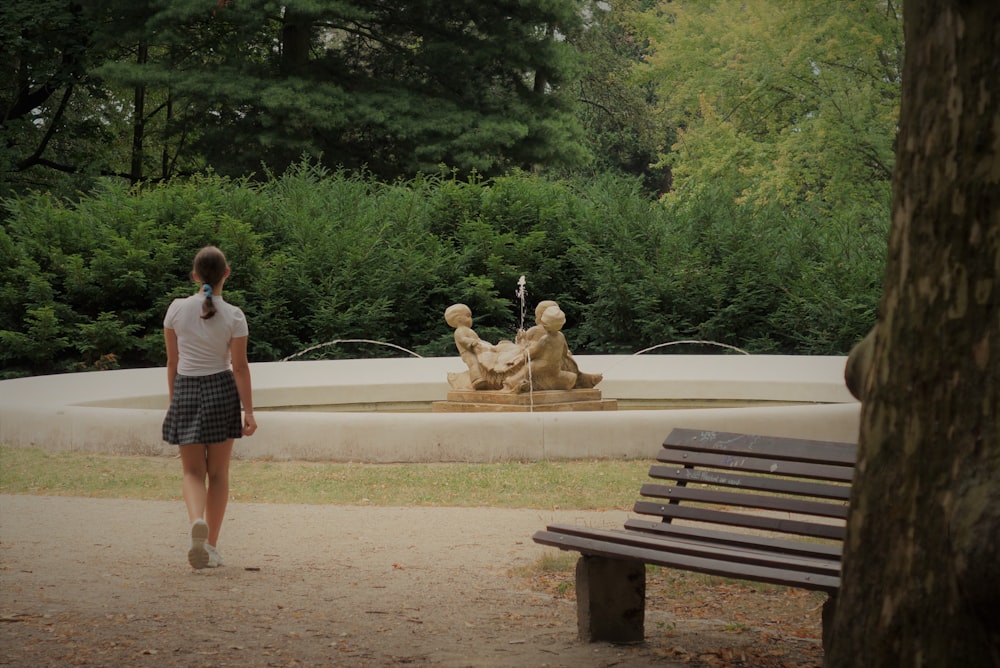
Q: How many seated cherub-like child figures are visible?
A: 3